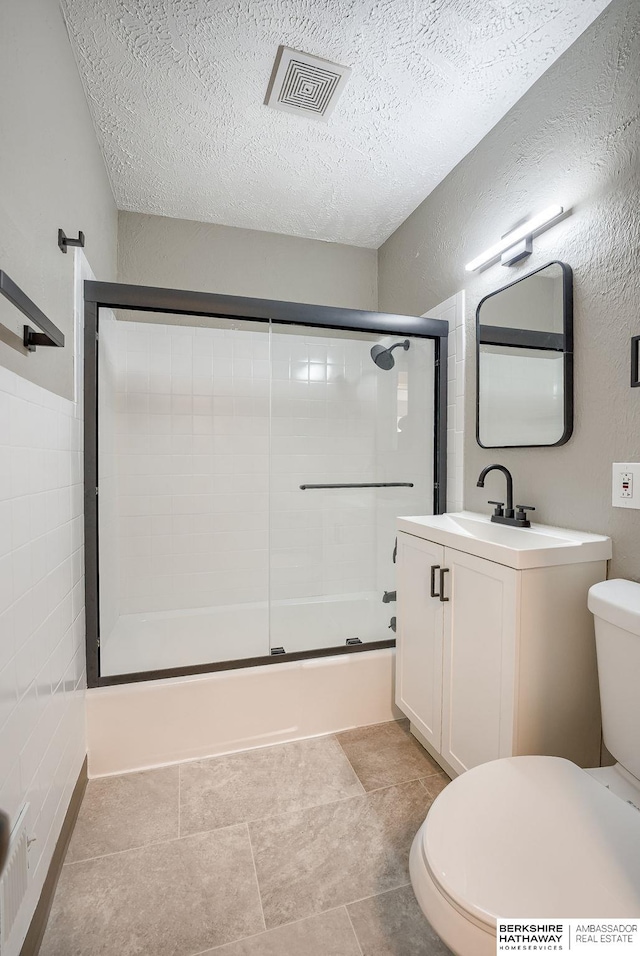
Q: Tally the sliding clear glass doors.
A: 2